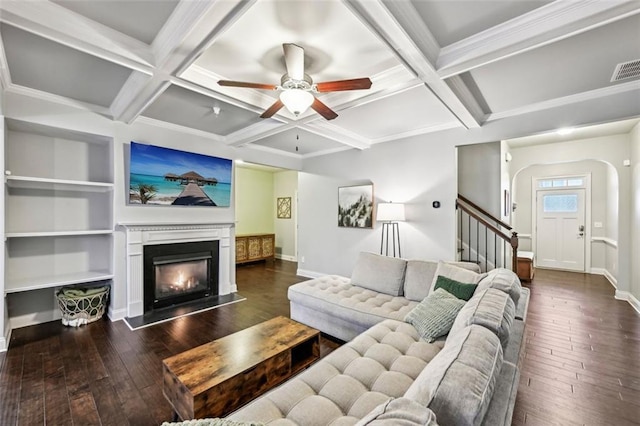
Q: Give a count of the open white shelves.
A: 3